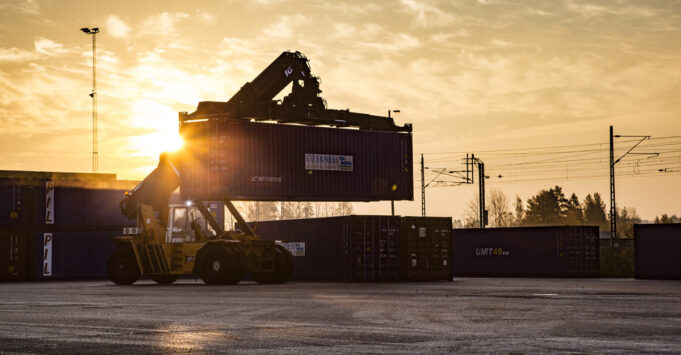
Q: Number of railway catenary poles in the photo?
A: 3